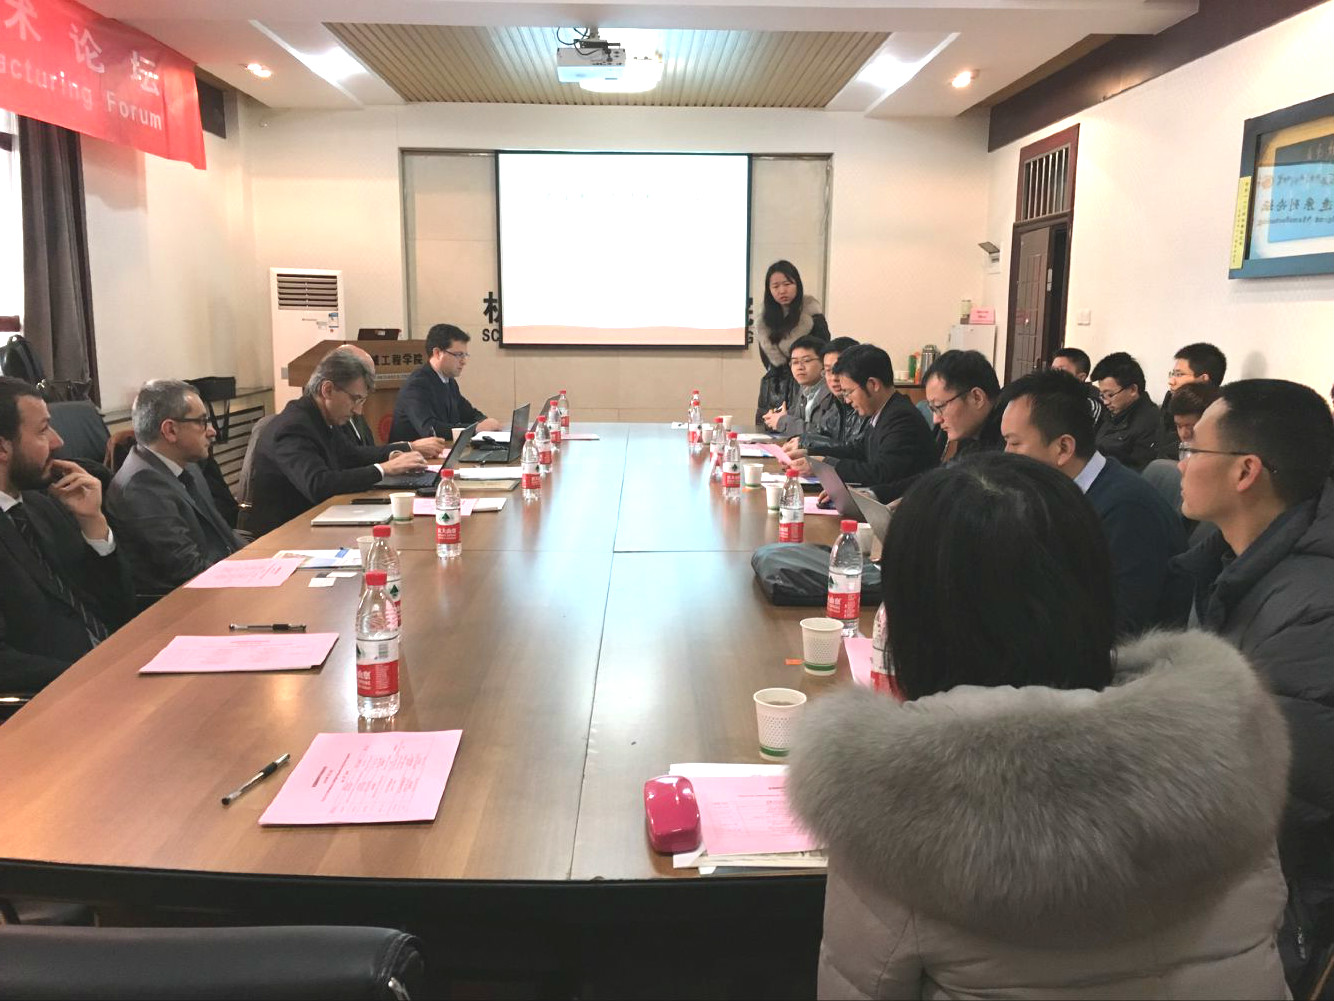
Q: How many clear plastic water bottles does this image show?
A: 14